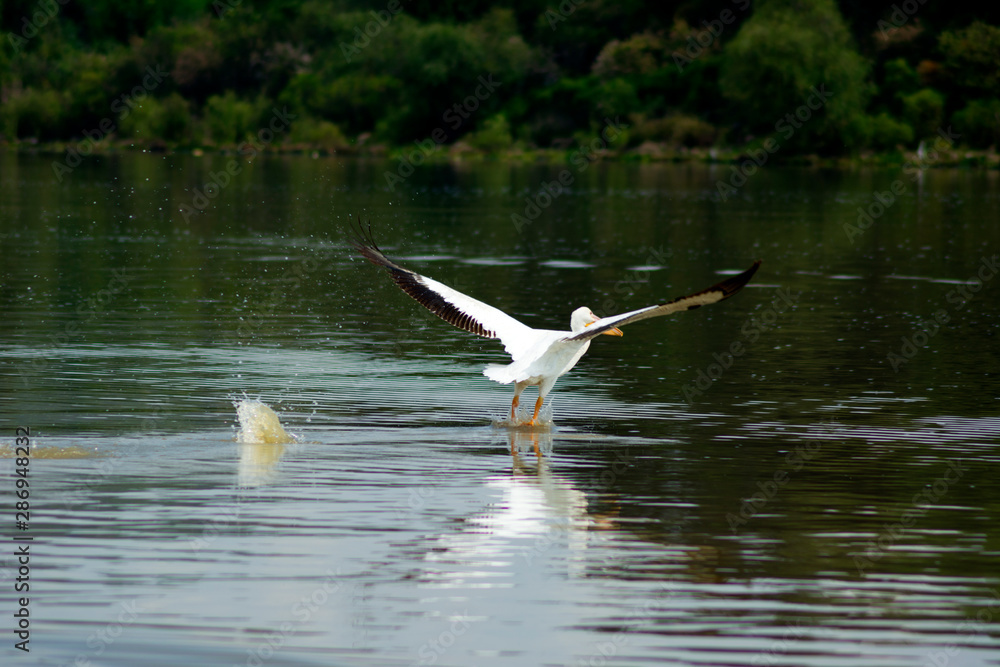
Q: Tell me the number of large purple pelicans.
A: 0